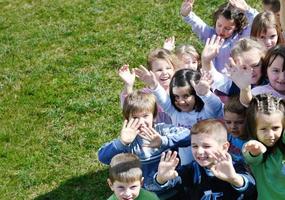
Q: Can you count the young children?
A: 13